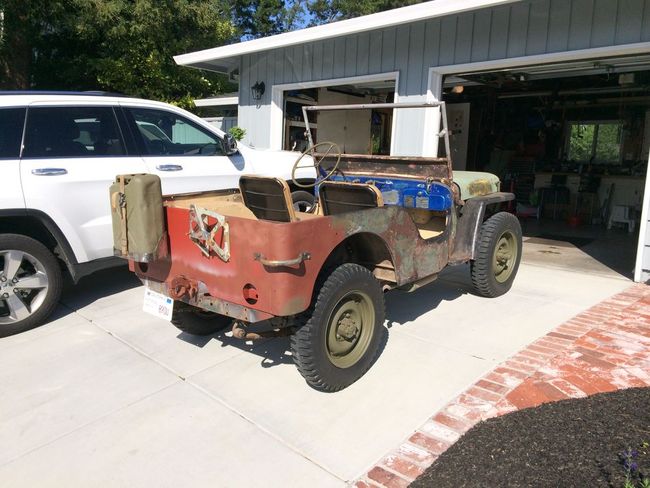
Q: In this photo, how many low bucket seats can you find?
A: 2